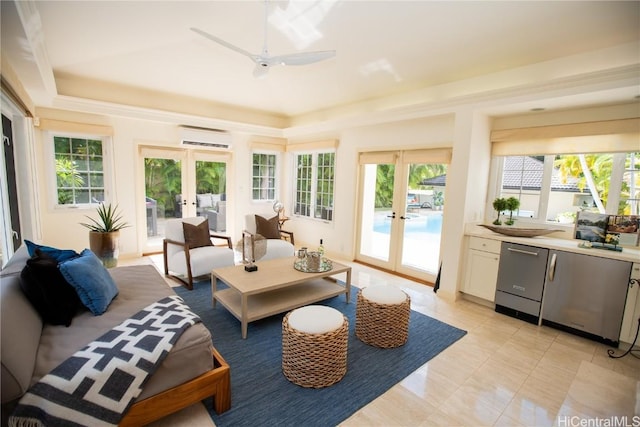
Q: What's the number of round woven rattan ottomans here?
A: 2